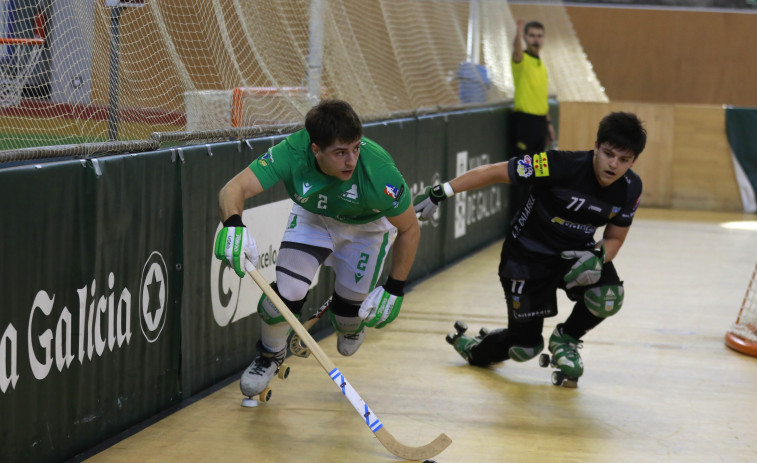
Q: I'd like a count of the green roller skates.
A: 2